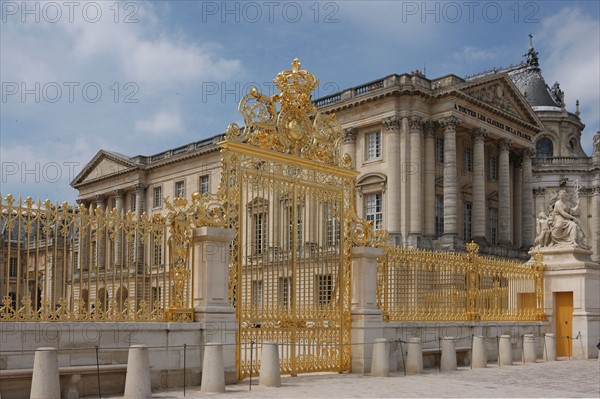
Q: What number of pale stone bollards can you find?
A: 11